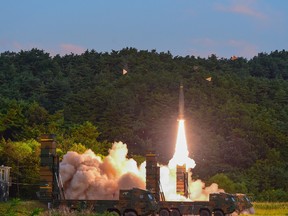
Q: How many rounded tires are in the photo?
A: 6